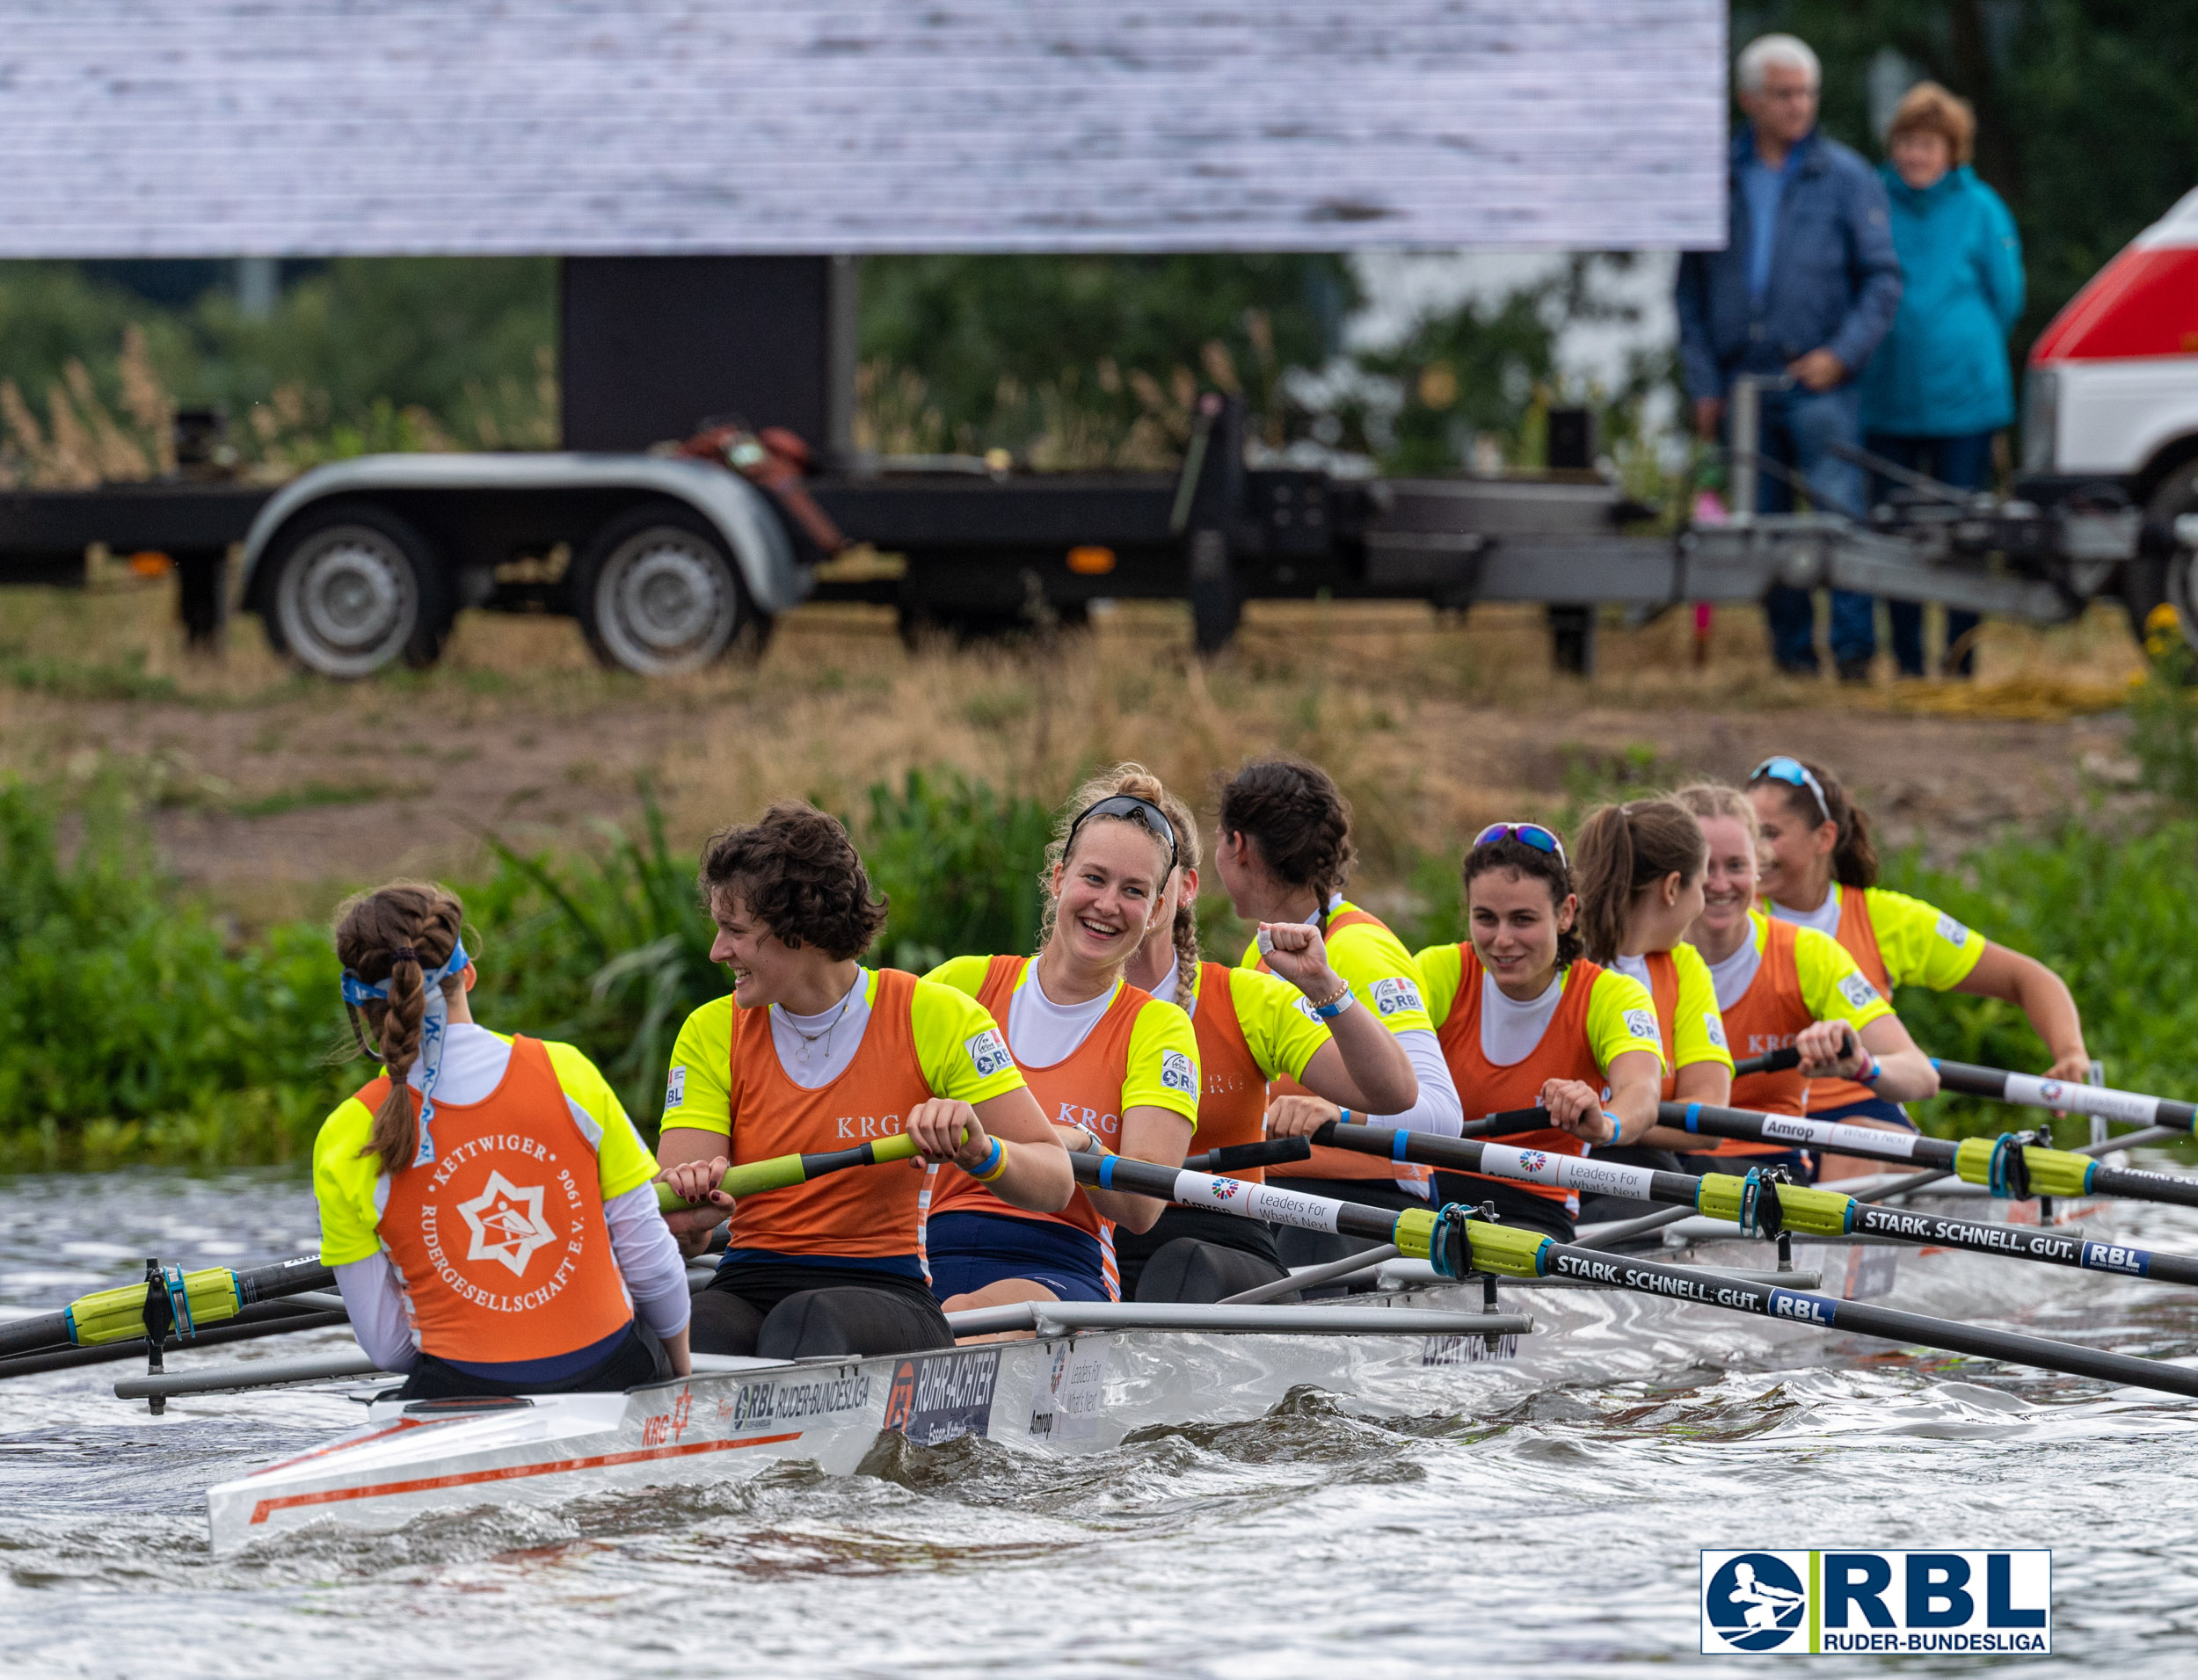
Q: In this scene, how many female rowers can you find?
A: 9